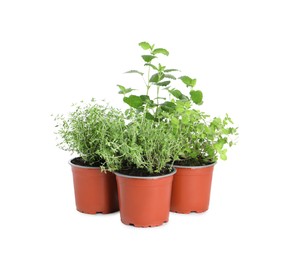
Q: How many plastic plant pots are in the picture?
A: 3